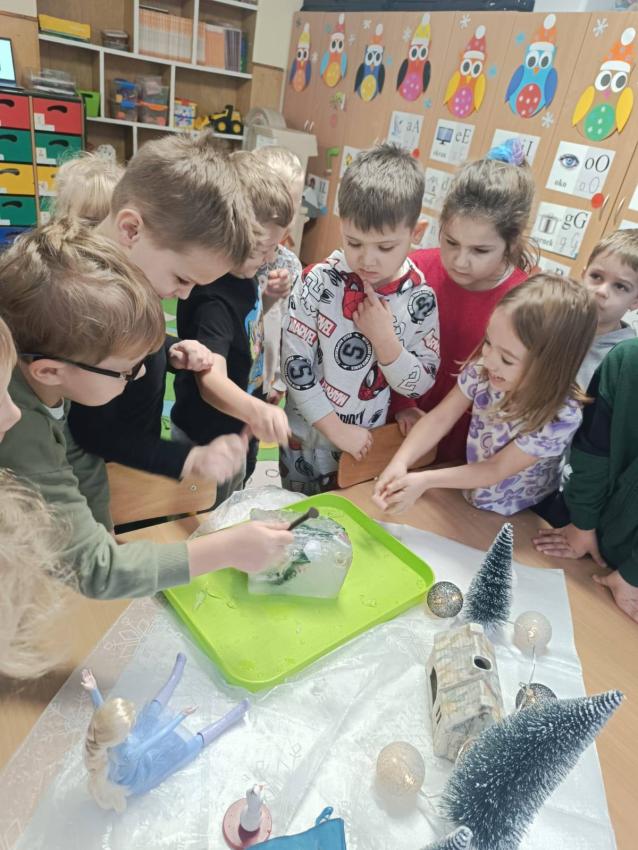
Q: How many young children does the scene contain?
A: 12